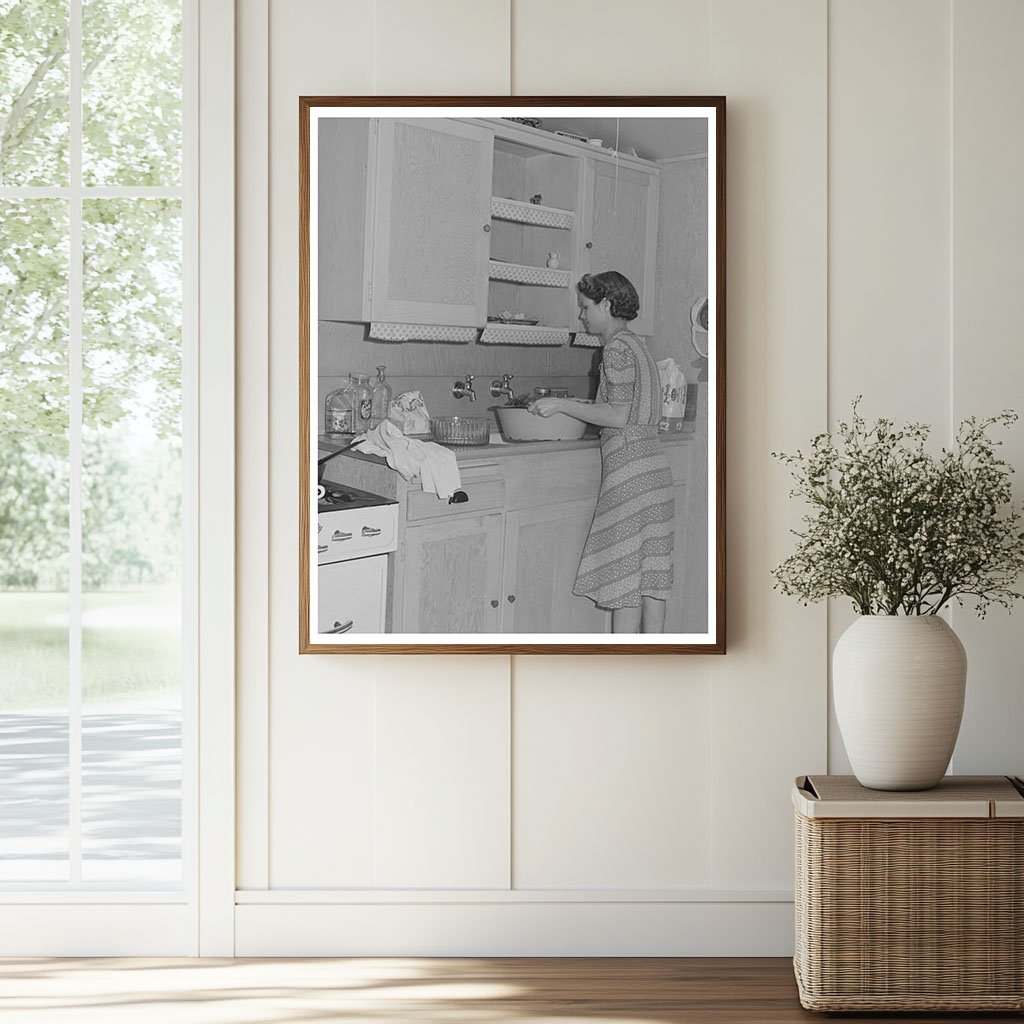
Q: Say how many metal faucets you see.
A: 2